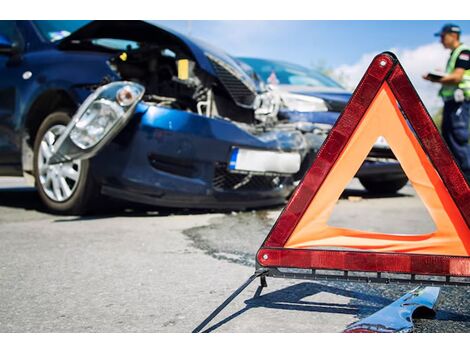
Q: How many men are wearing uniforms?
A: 1